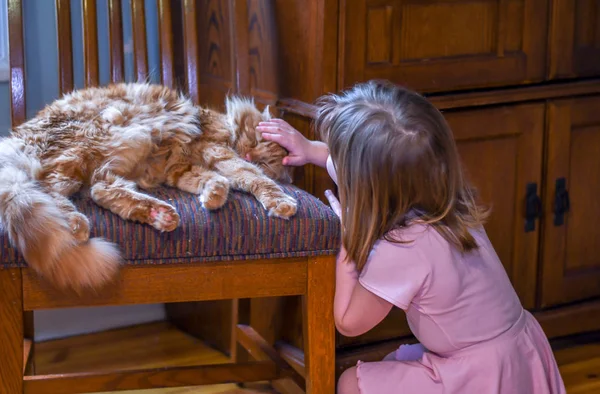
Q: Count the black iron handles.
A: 2